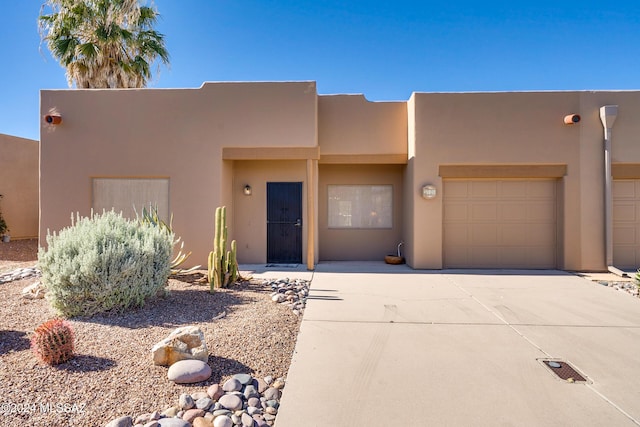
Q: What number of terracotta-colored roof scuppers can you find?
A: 2